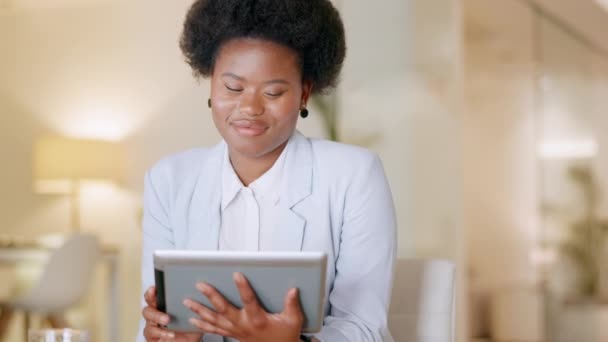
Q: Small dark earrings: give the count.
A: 2